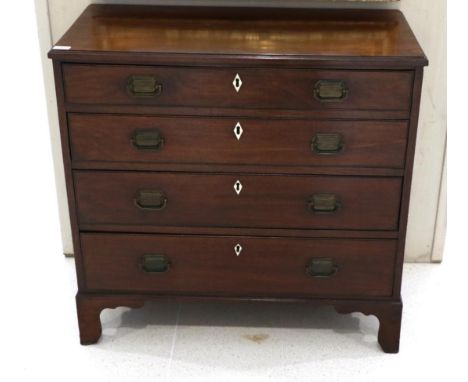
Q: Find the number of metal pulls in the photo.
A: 8